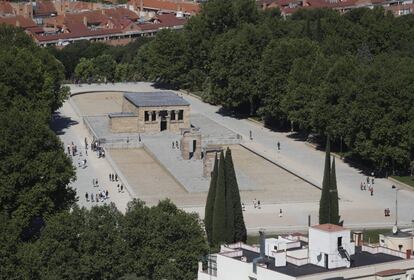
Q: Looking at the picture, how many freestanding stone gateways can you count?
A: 2